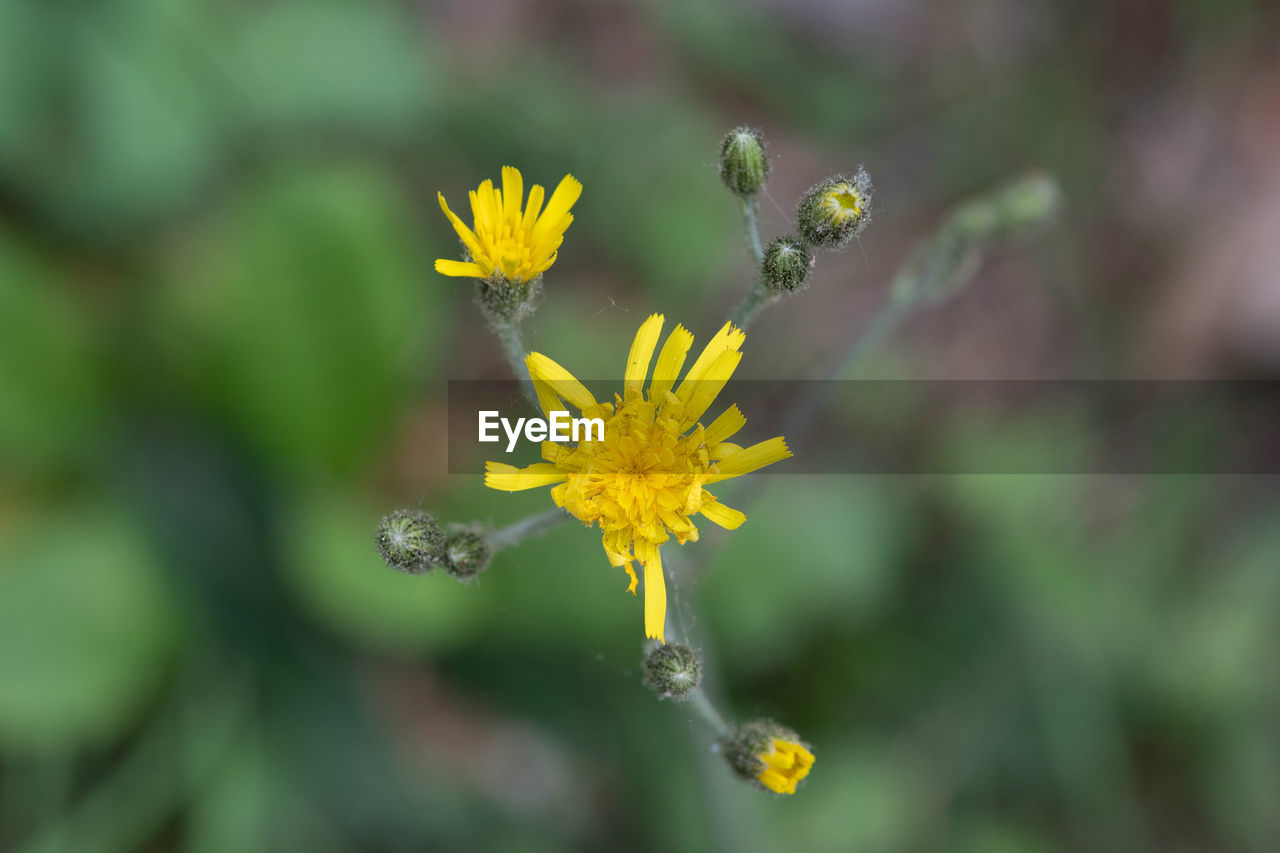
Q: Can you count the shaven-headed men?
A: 0